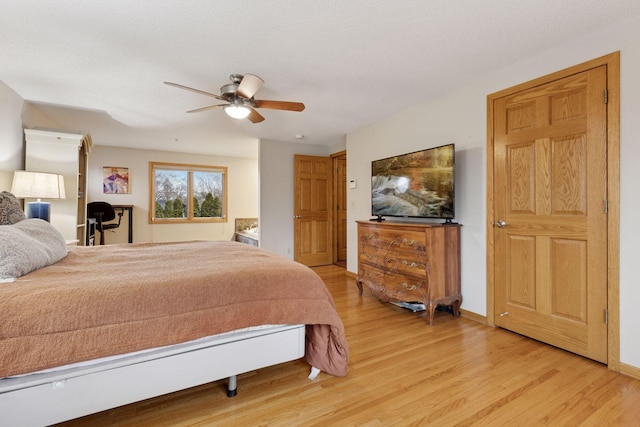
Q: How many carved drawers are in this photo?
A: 3